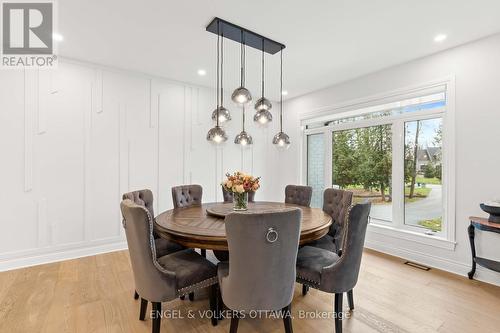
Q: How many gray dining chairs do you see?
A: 8